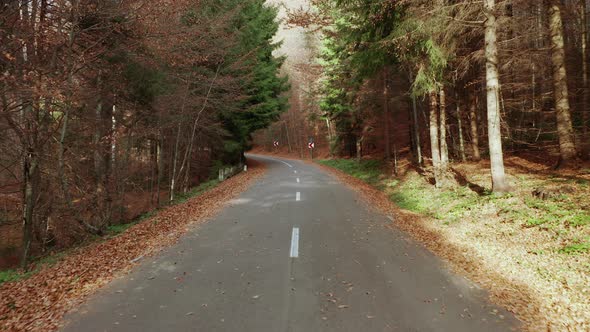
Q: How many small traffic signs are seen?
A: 2